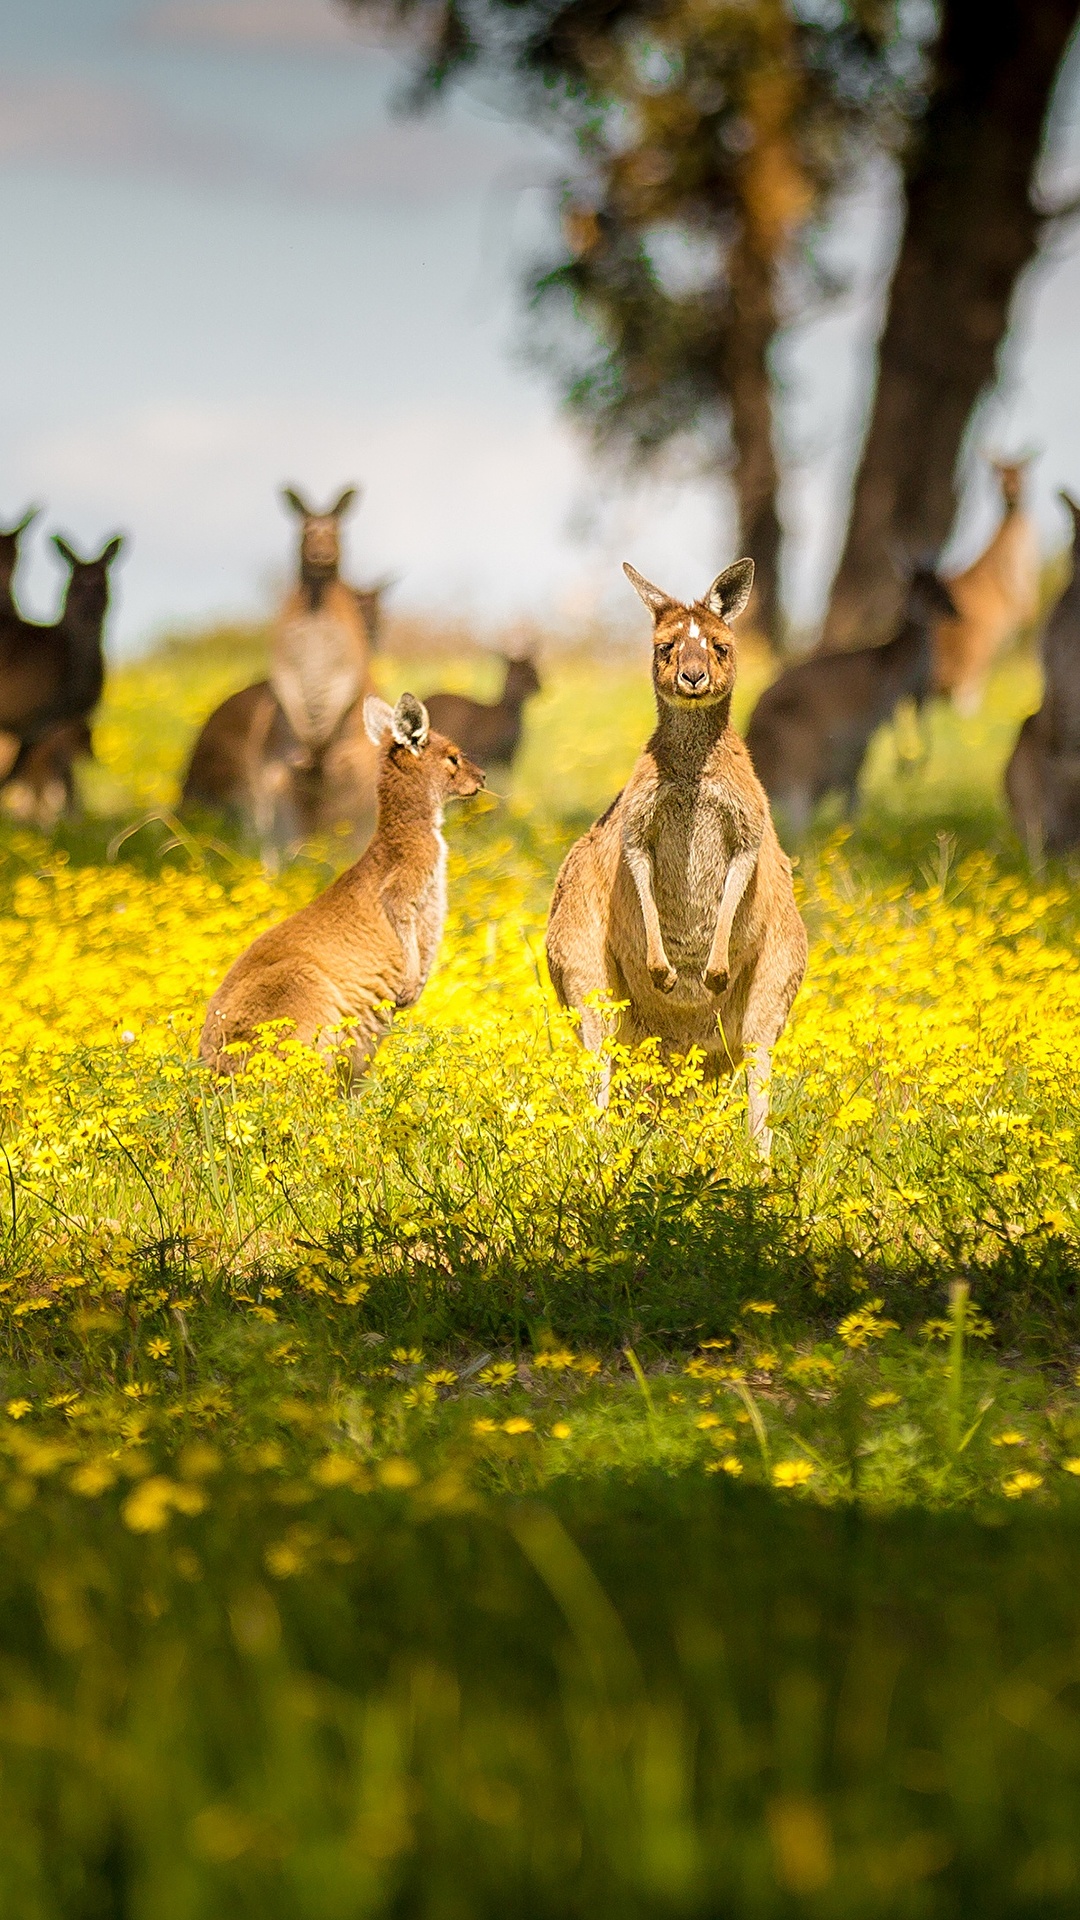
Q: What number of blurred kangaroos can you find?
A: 8